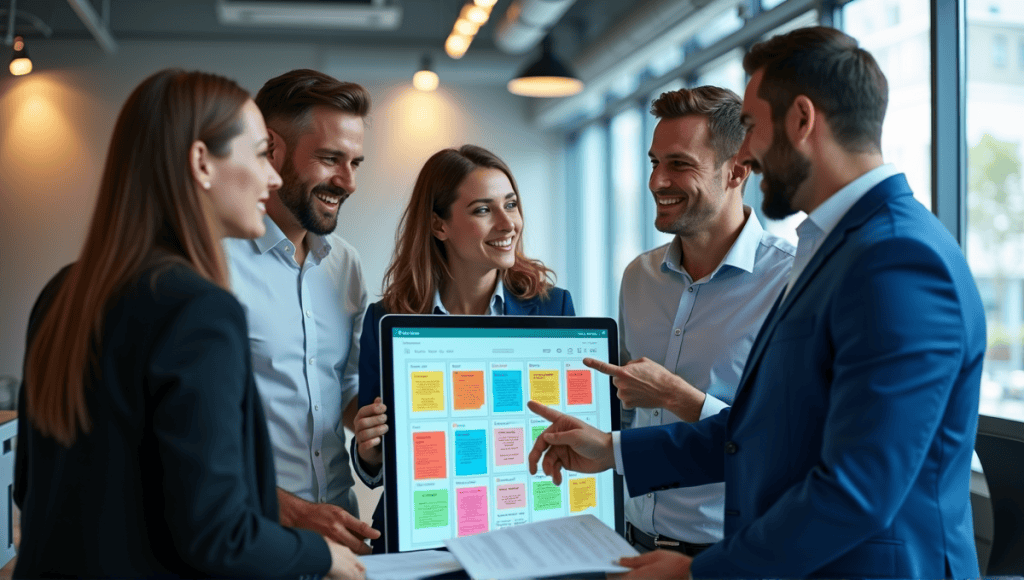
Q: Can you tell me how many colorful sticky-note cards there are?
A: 14